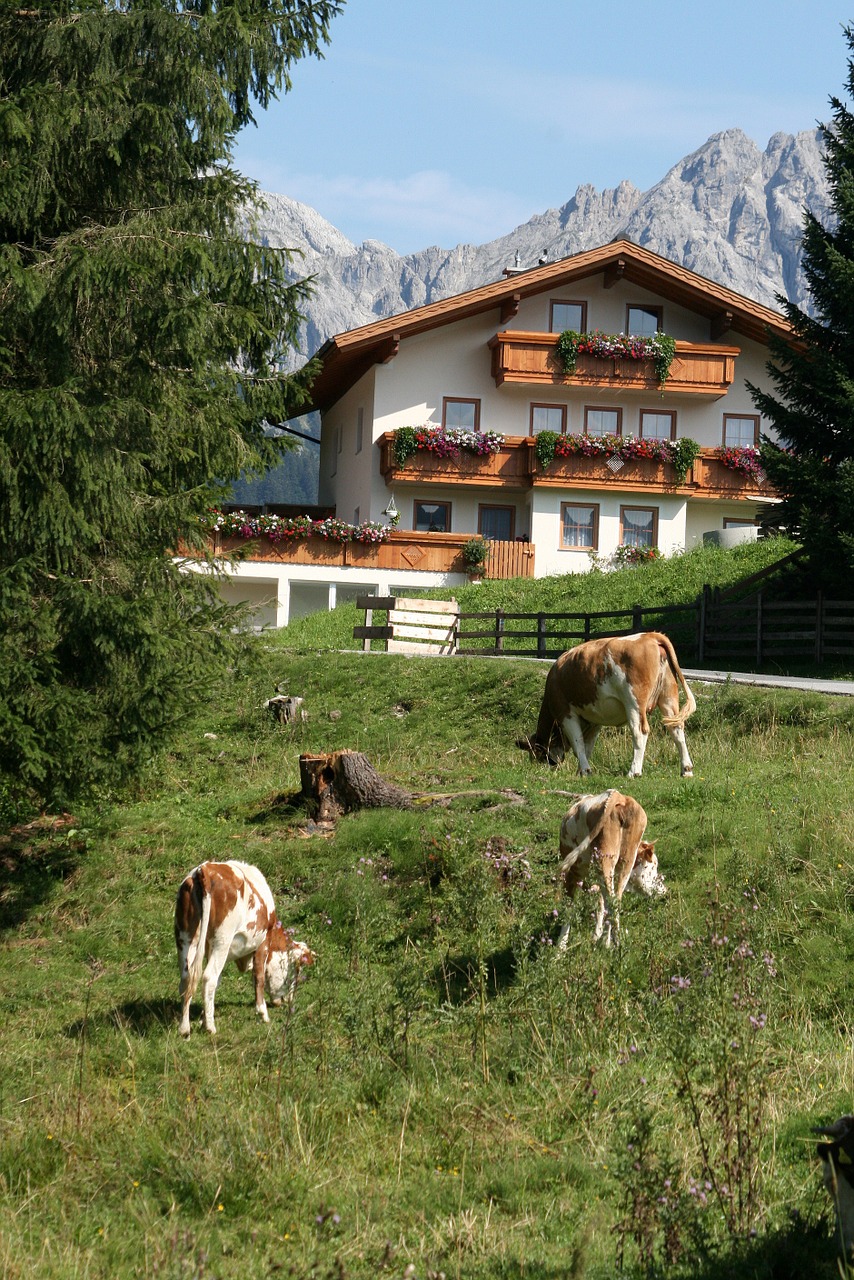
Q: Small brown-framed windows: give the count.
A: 12